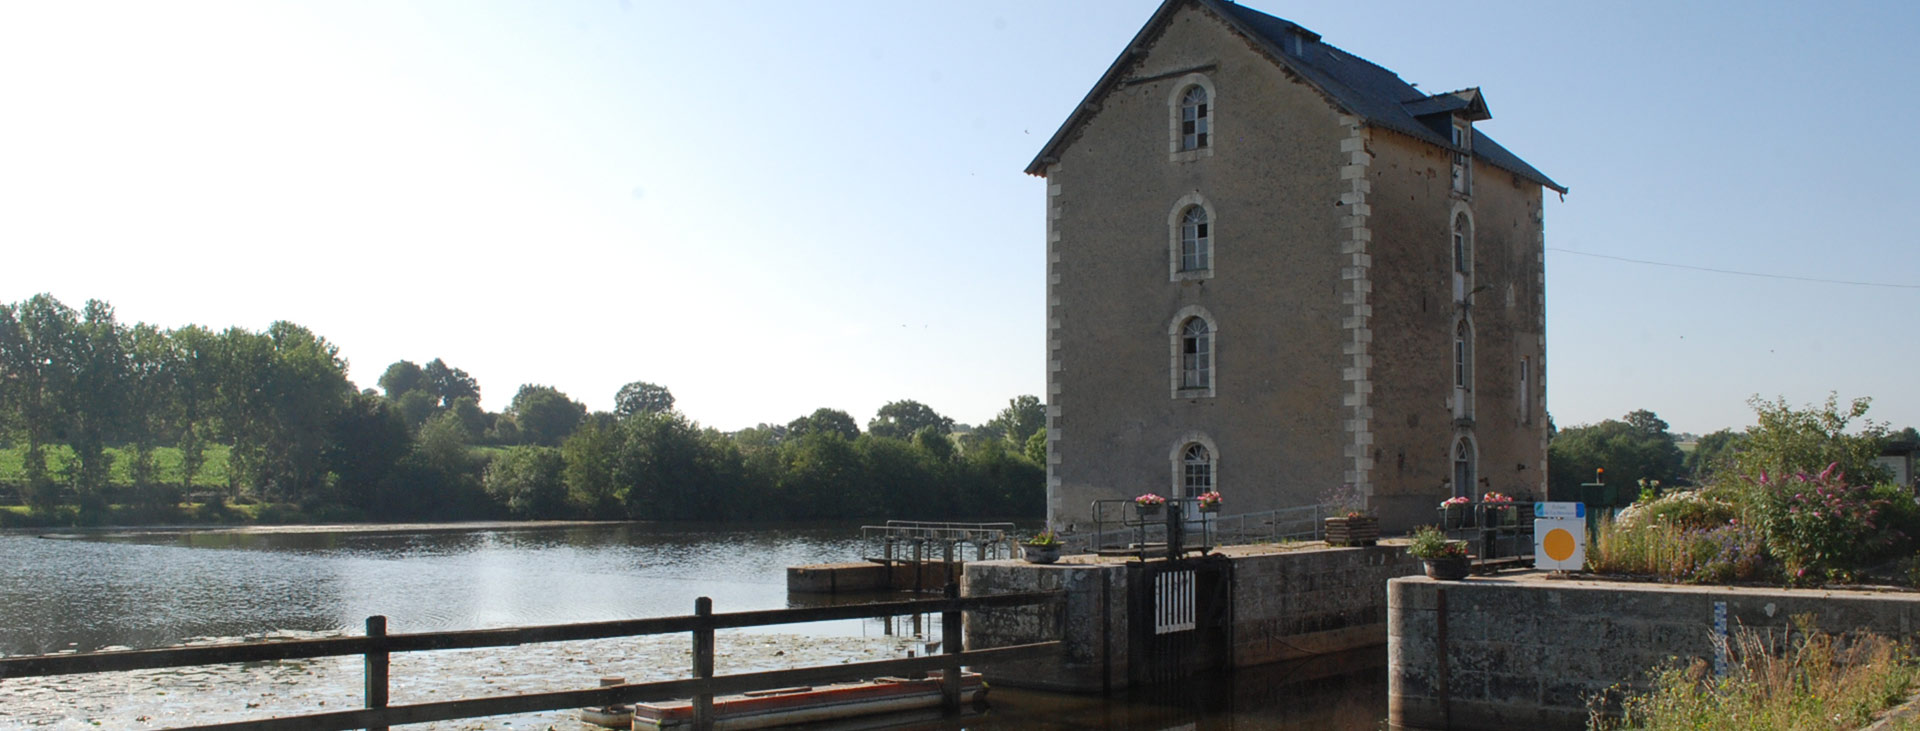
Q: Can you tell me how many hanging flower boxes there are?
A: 4